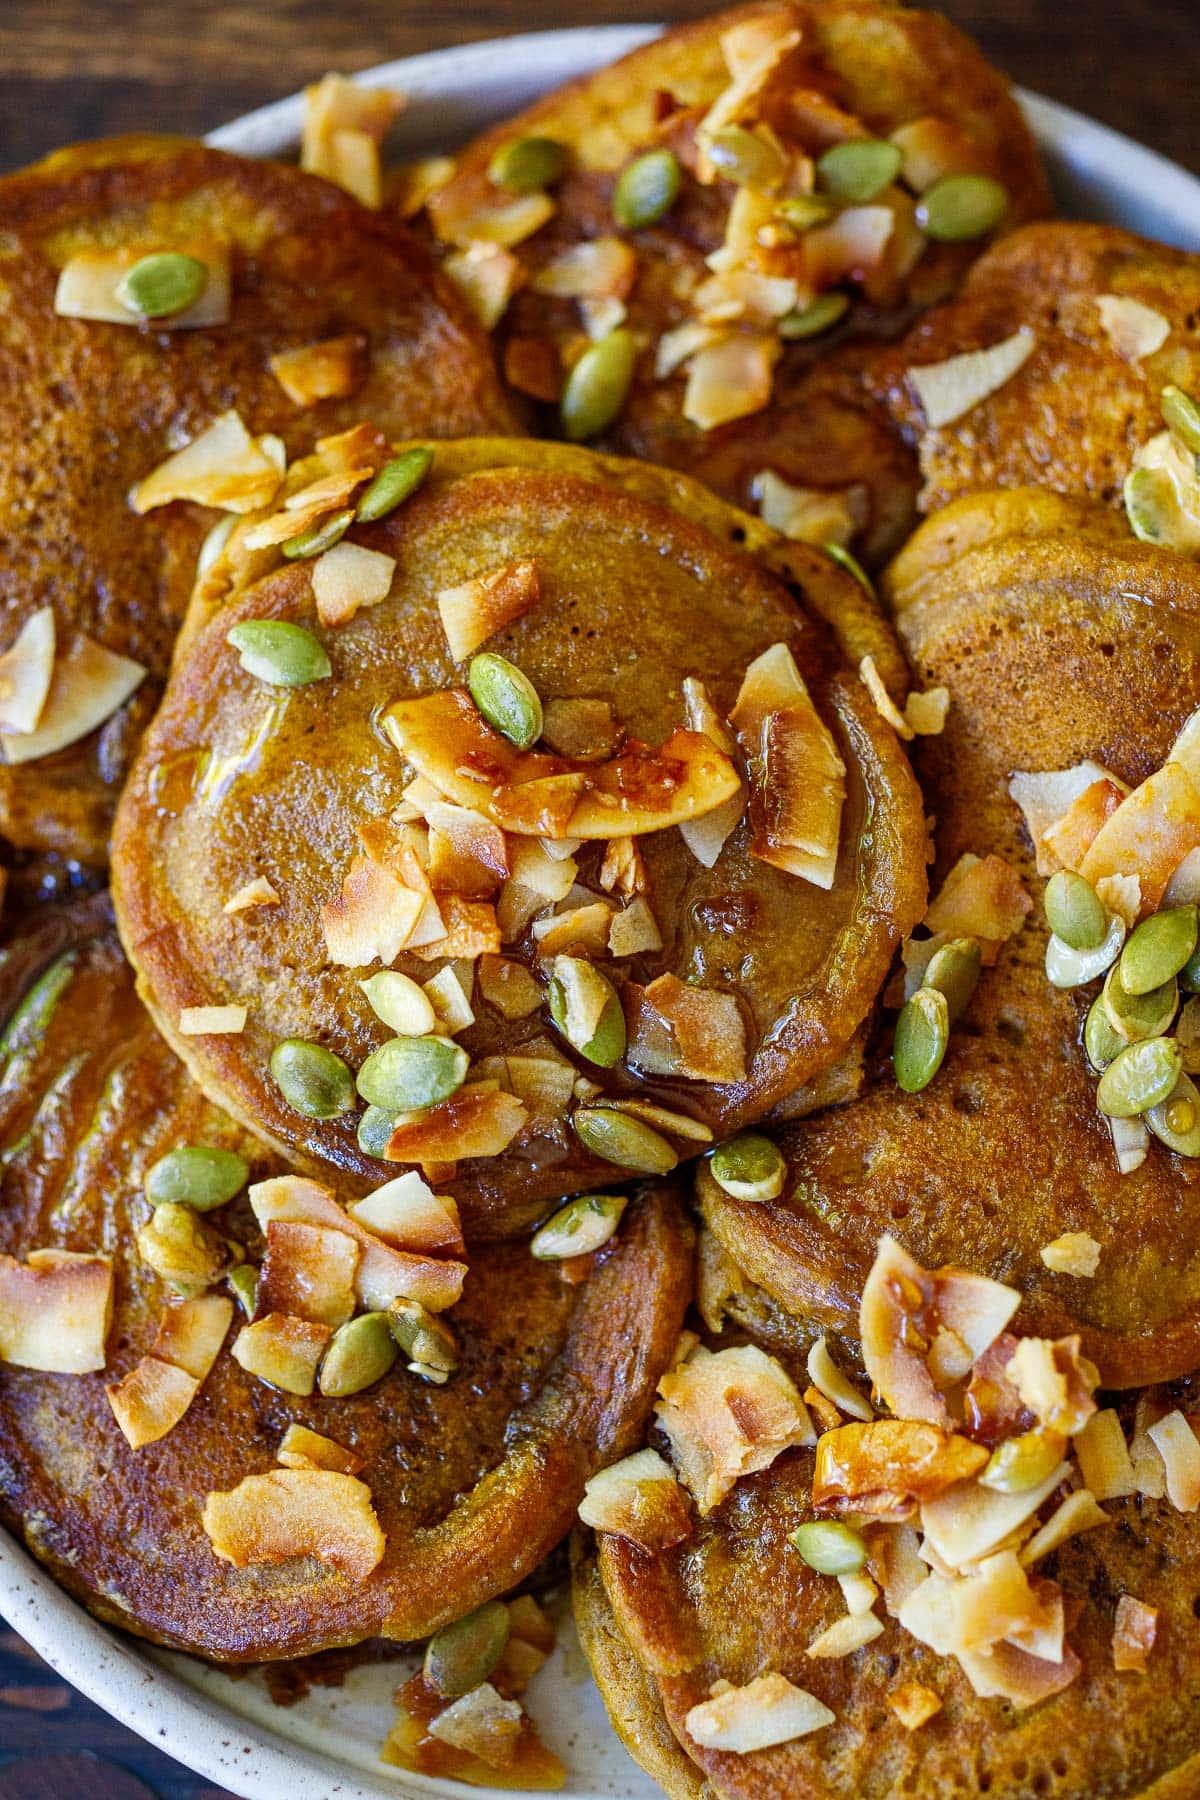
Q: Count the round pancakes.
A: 7